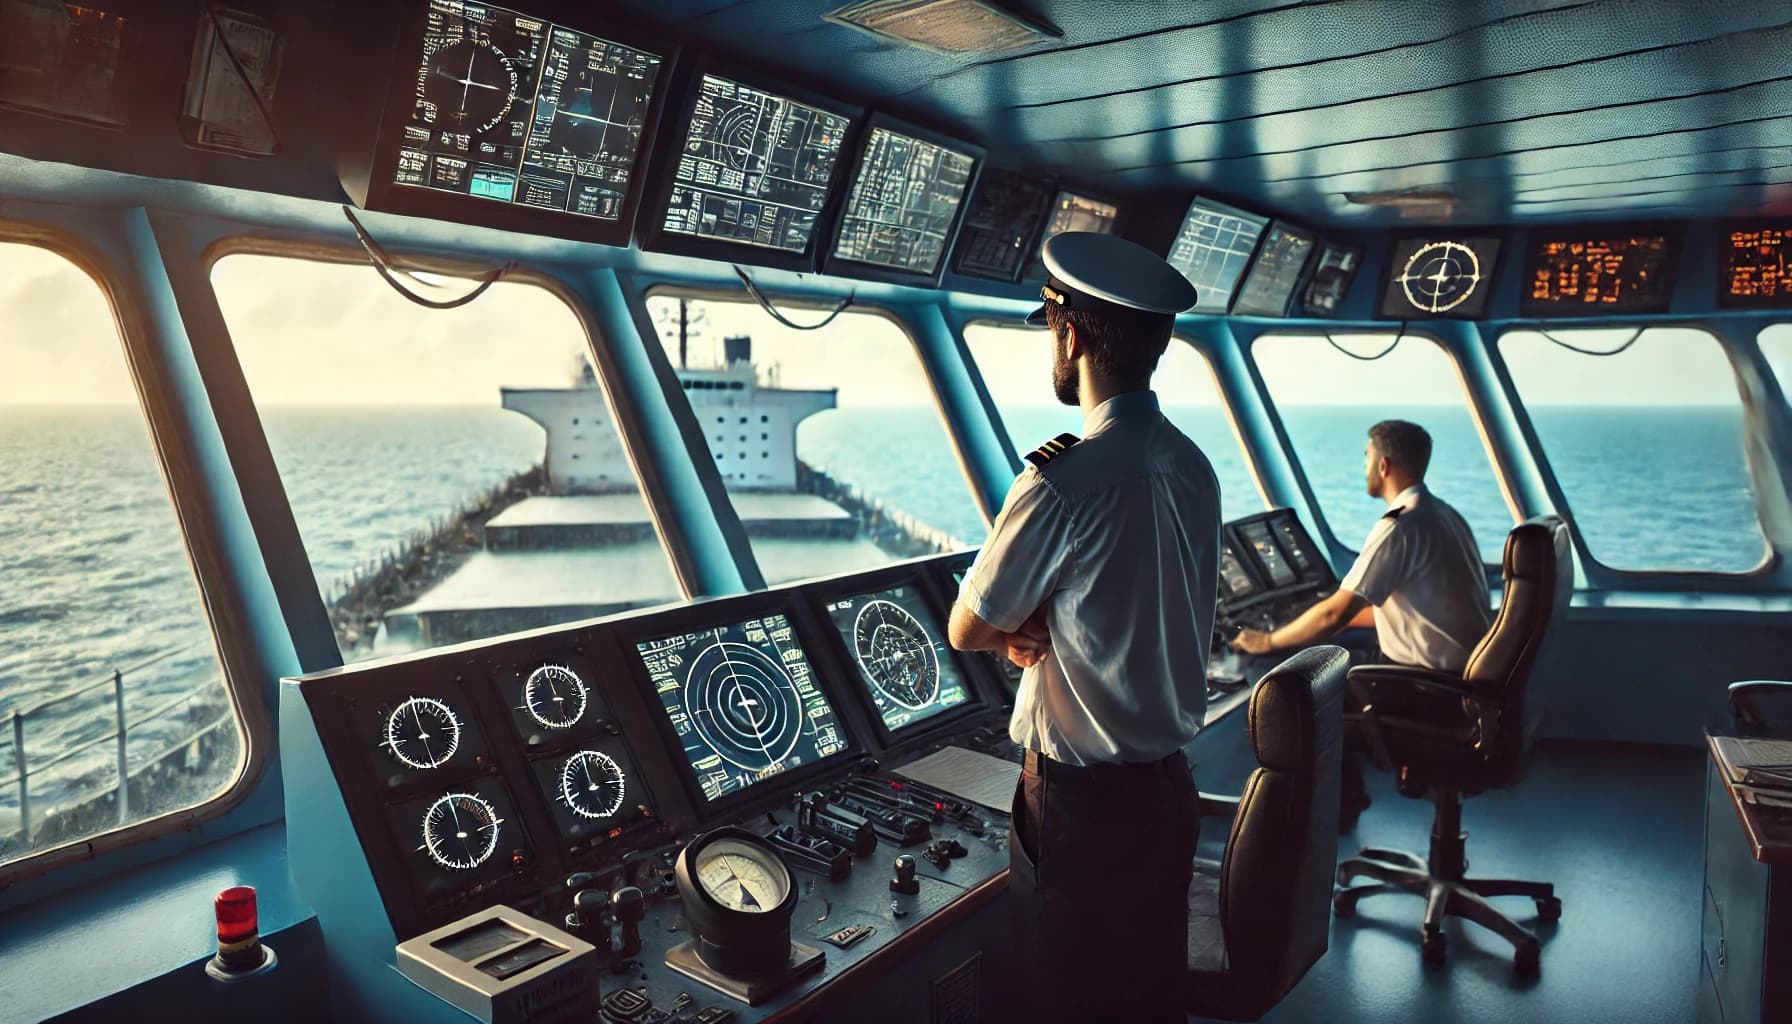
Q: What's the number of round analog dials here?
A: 5